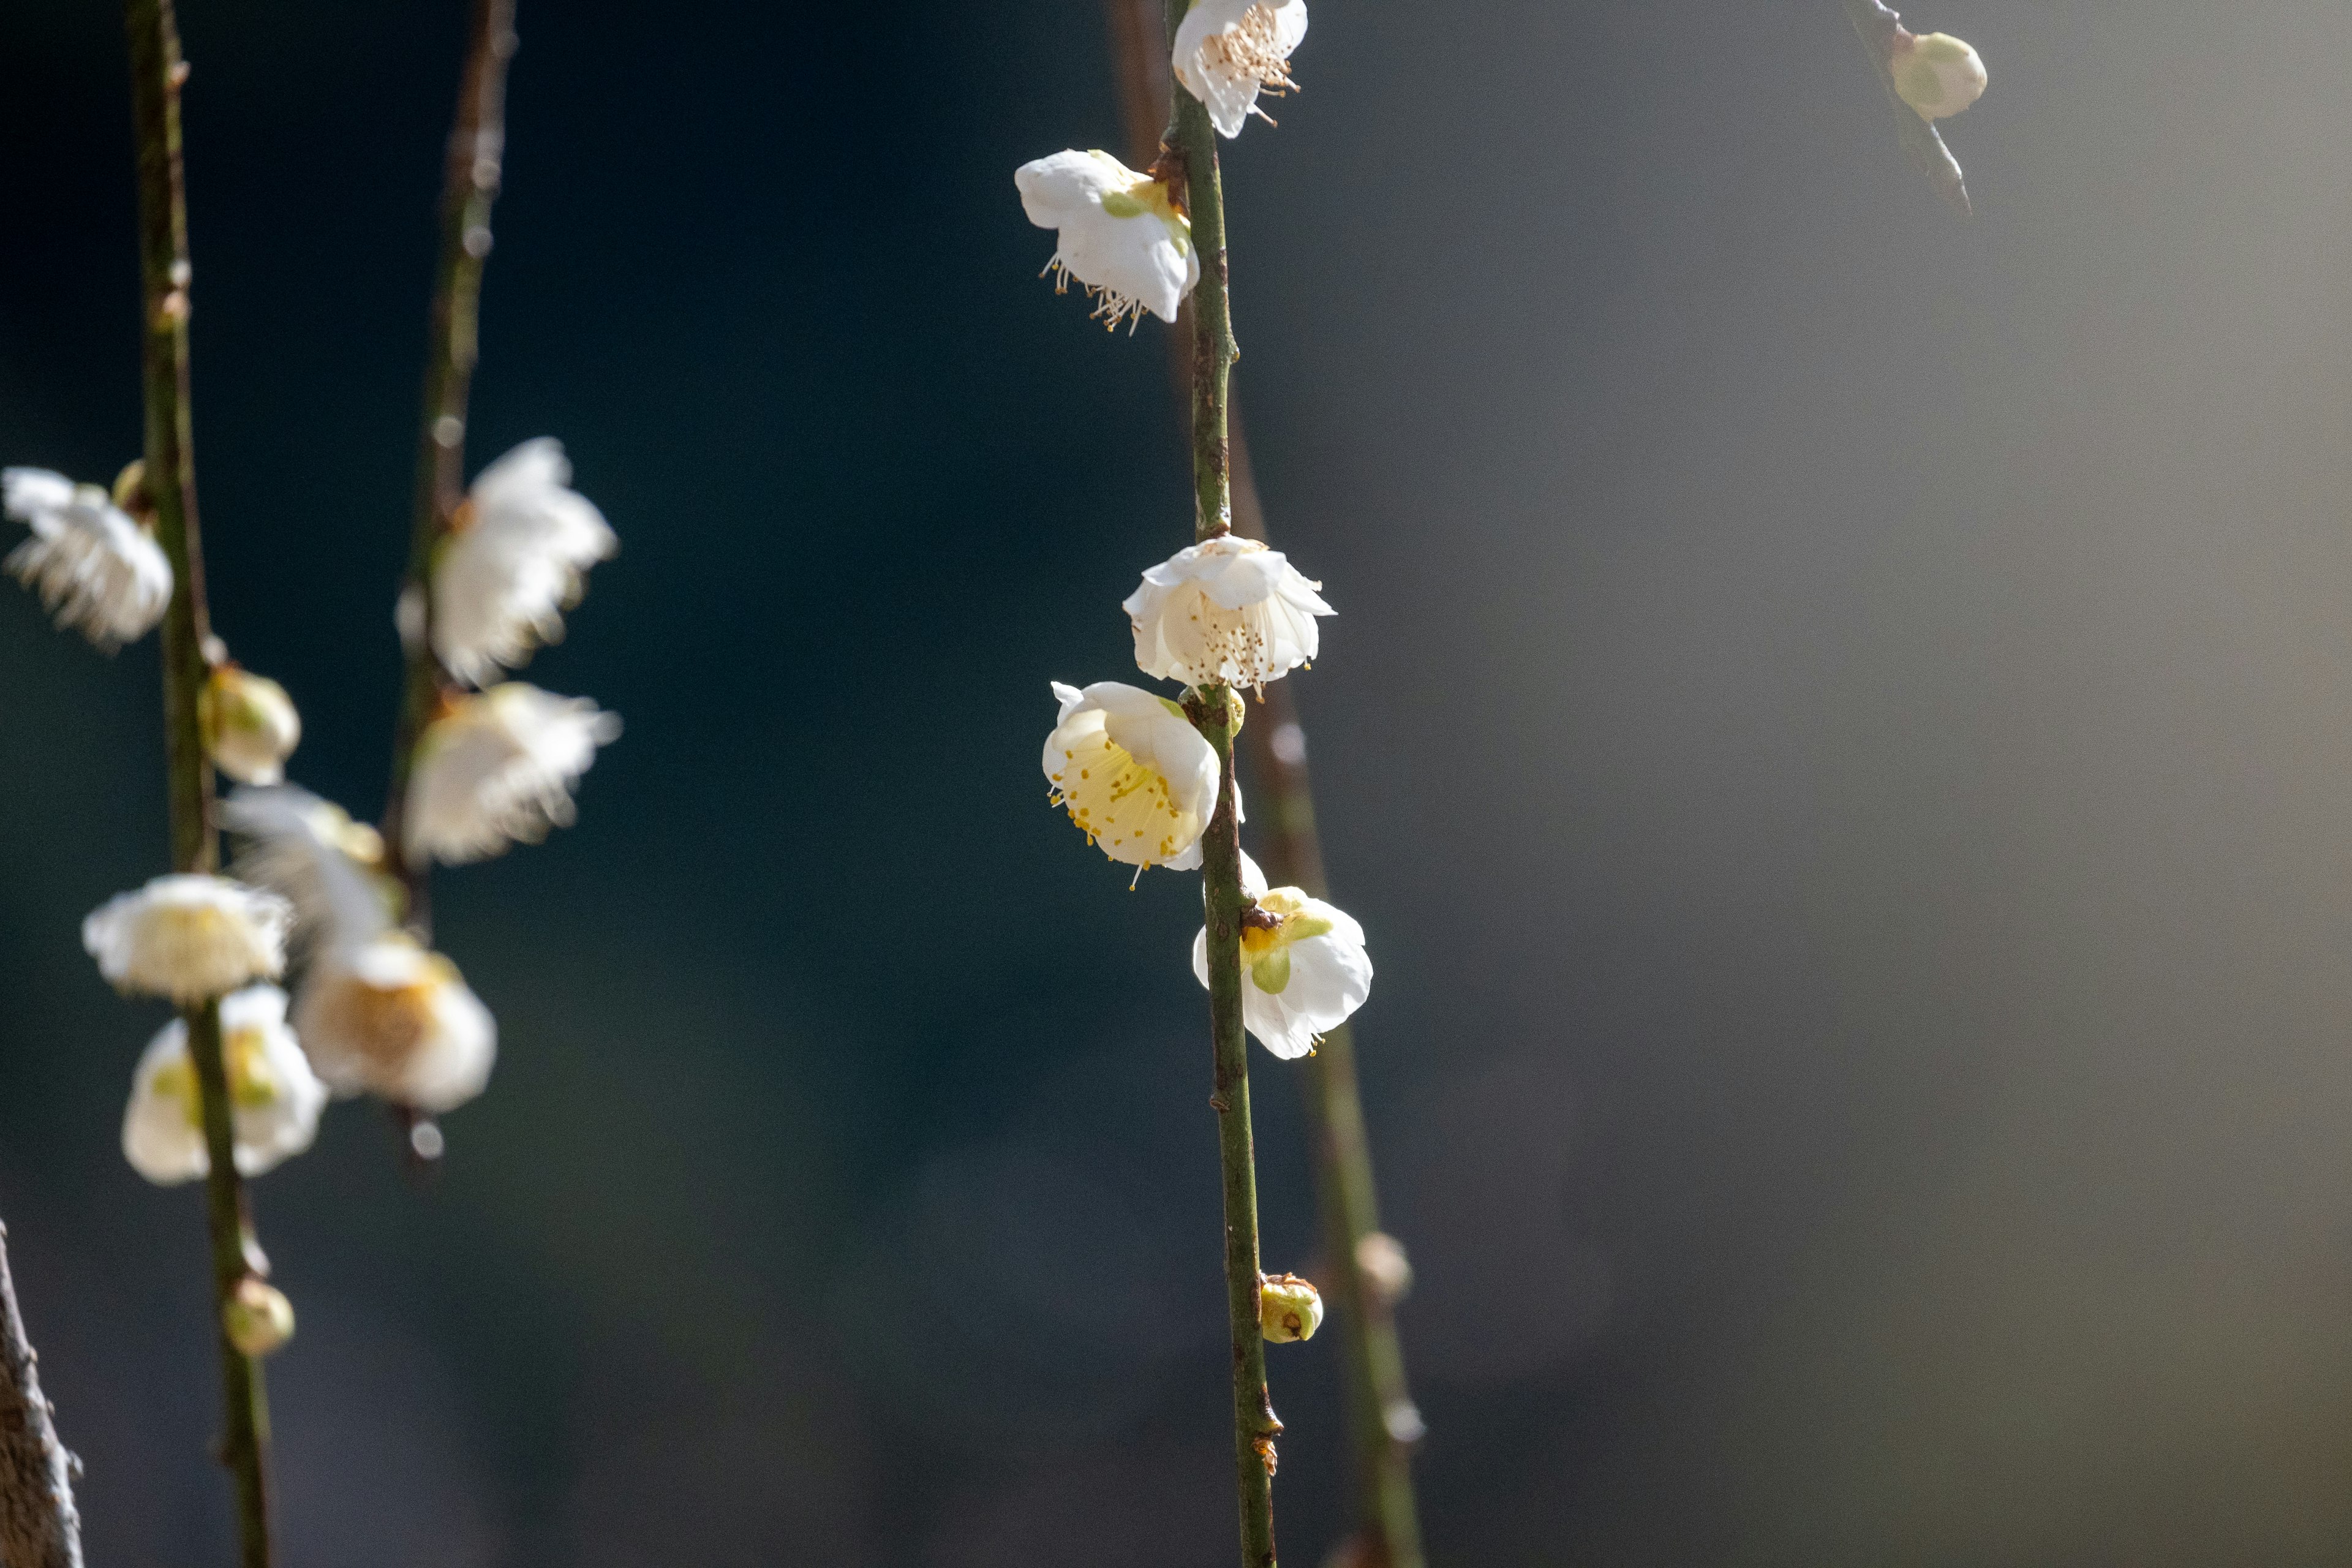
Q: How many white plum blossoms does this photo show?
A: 12